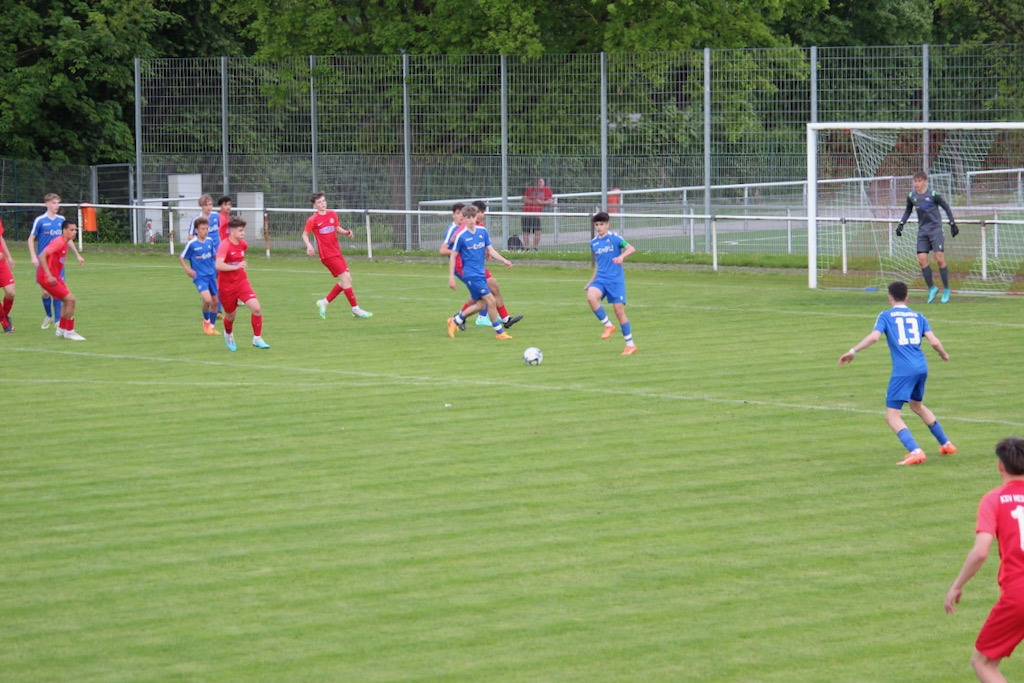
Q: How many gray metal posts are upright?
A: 9